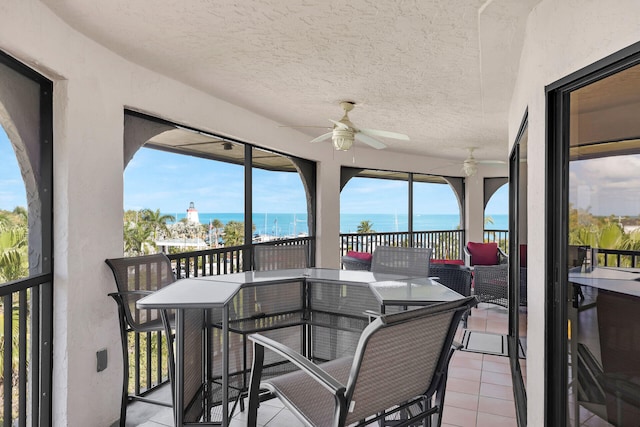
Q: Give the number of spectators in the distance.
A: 0